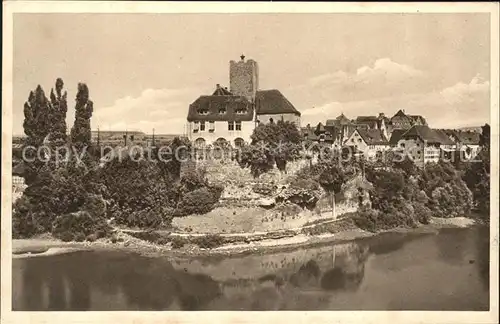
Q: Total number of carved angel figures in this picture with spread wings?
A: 0